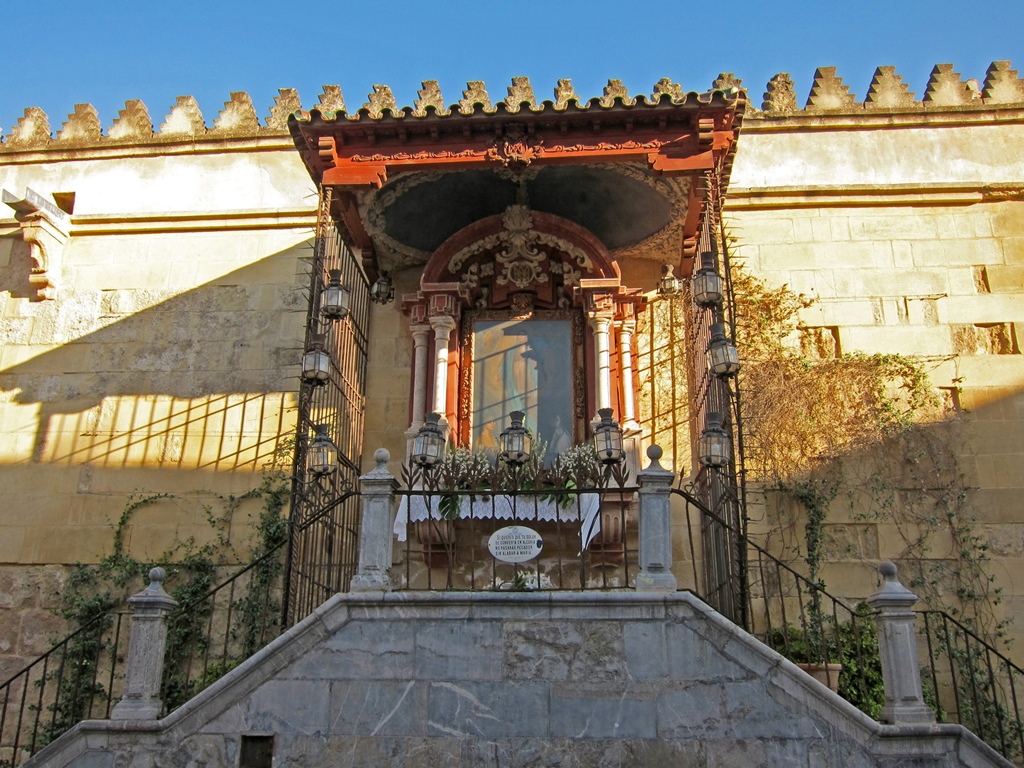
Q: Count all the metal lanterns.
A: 11